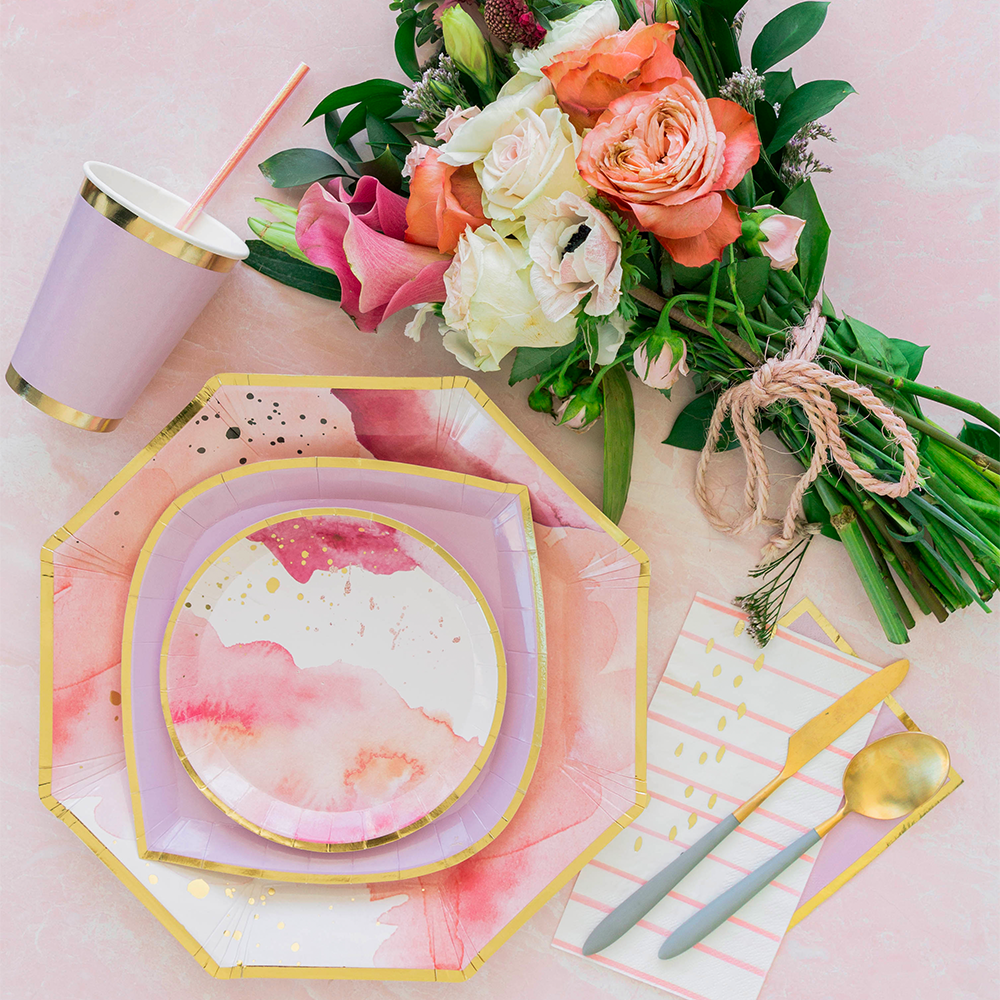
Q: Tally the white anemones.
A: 1